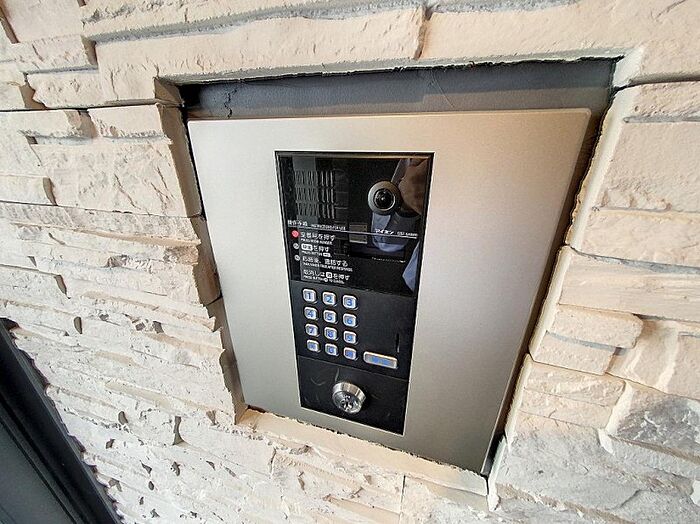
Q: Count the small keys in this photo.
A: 12